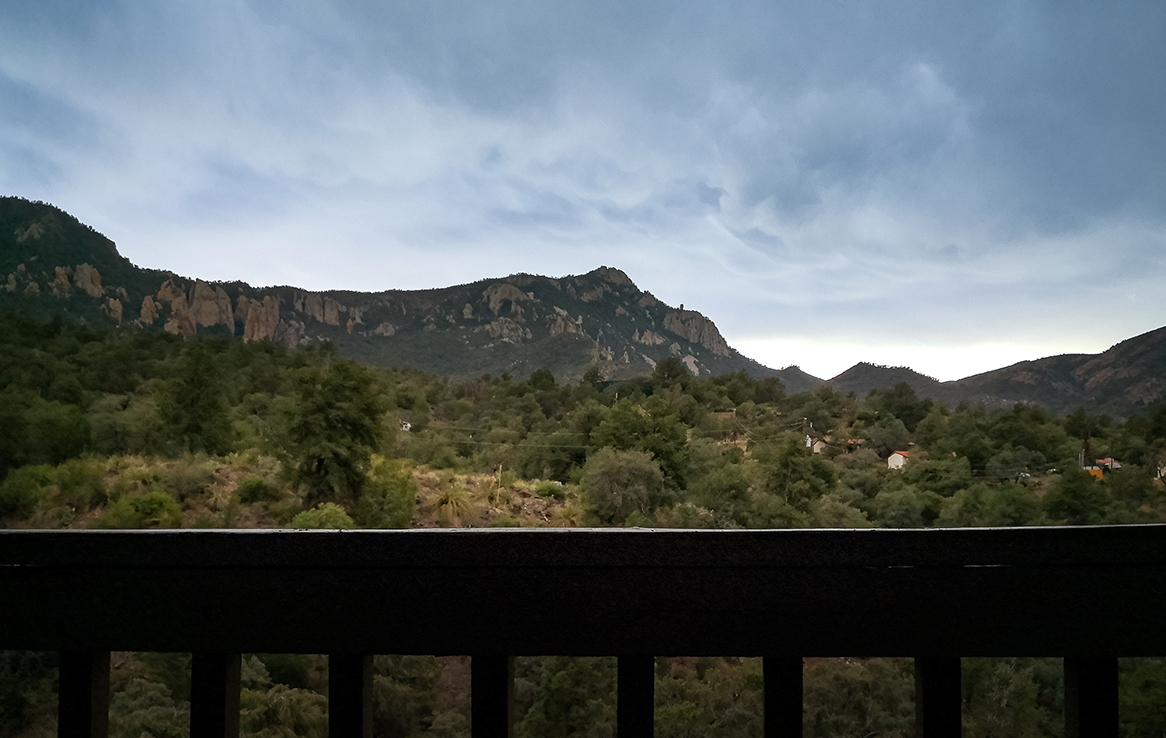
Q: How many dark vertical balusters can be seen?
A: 8